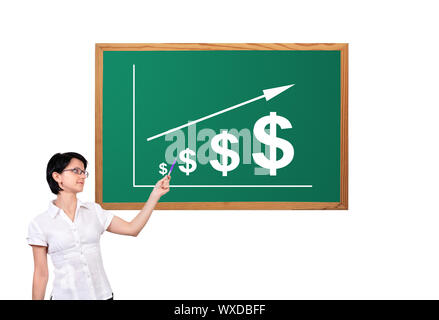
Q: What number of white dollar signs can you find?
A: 4